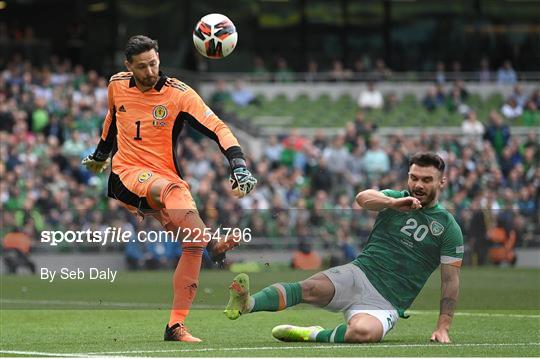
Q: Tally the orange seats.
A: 0